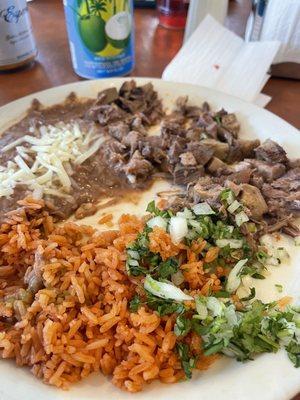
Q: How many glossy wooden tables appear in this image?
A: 1